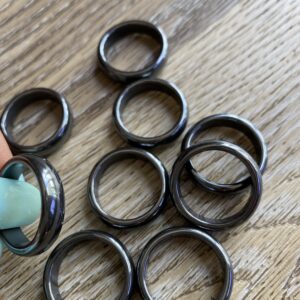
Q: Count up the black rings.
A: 9